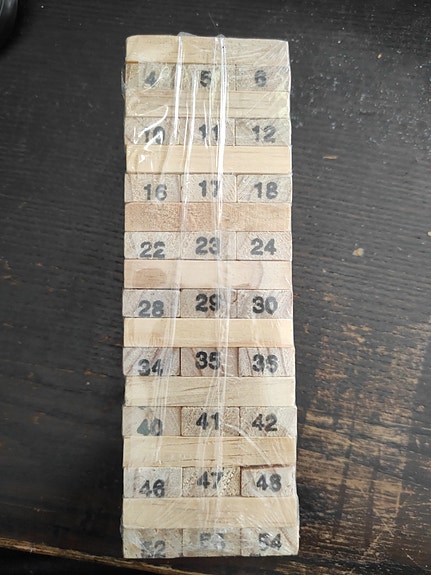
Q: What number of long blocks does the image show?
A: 9